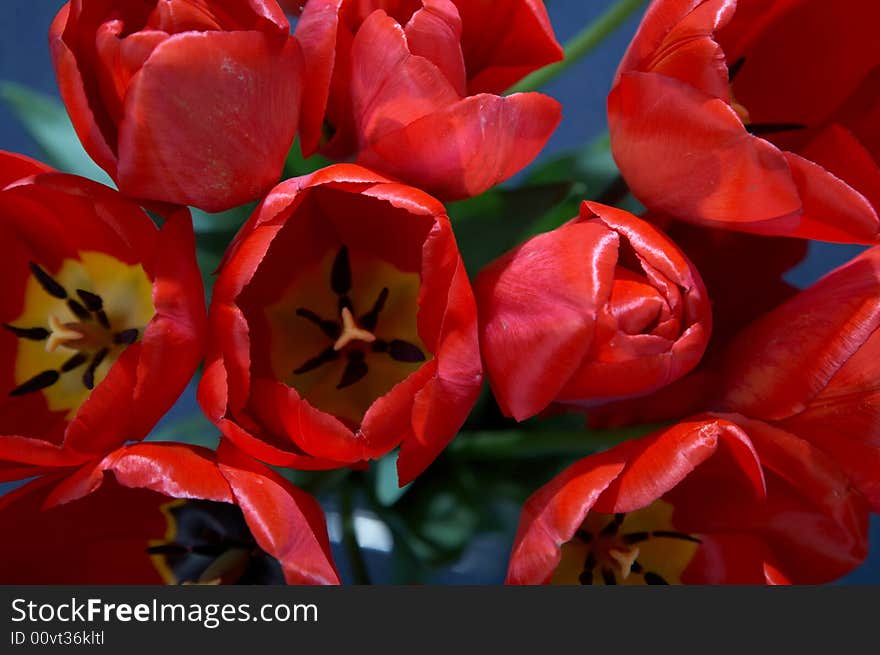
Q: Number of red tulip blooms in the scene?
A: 9